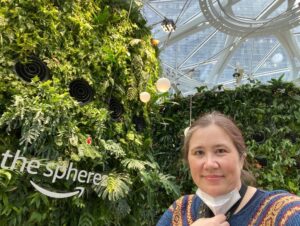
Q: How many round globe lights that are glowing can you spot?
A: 2